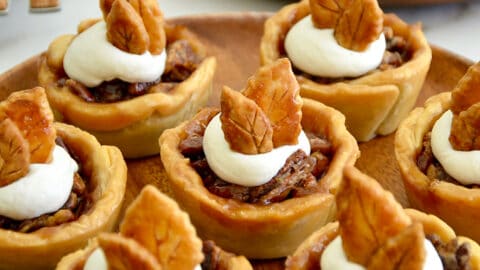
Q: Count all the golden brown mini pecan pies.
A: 7